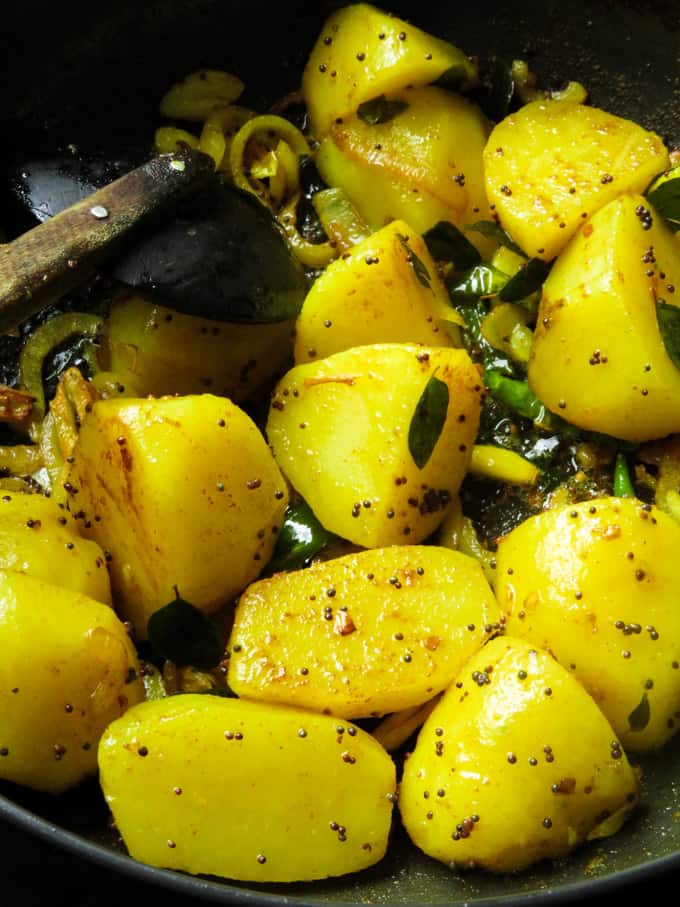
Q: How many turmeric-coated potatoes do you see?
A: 14